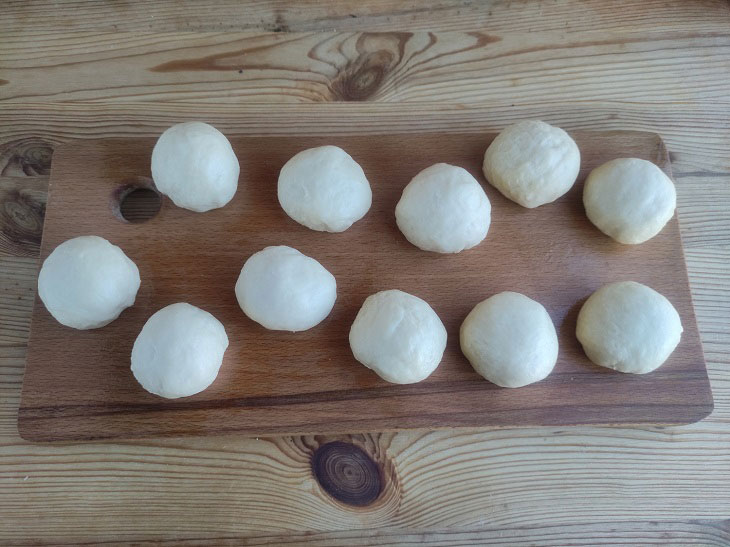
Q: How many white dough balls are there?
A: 11